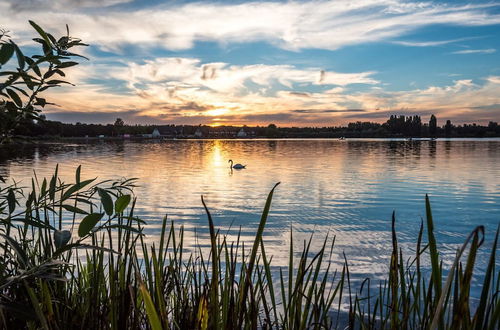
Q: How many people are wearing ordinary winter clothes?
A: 0